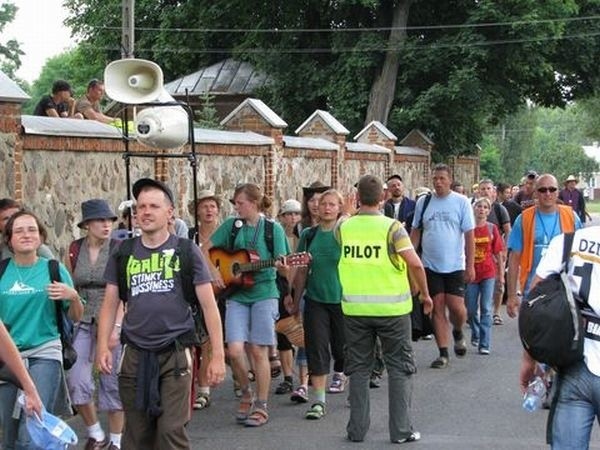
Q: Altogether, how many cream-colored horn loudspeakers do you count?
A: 2